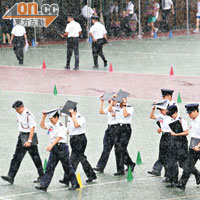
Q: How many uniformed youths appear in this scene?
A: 12